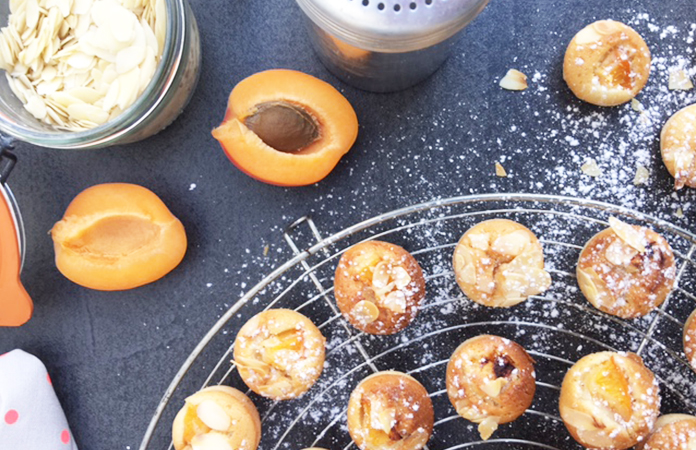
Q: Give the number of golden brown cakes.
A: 12